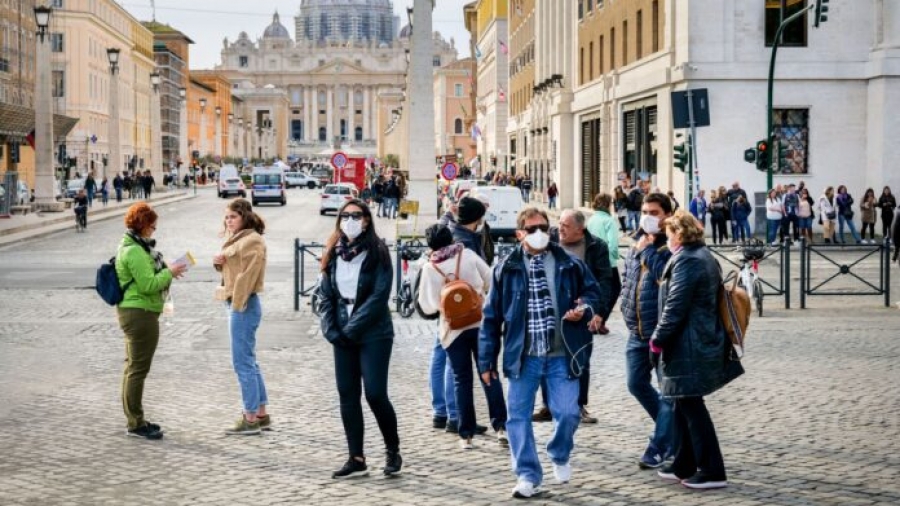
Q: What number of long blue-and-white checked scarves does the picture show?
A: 1